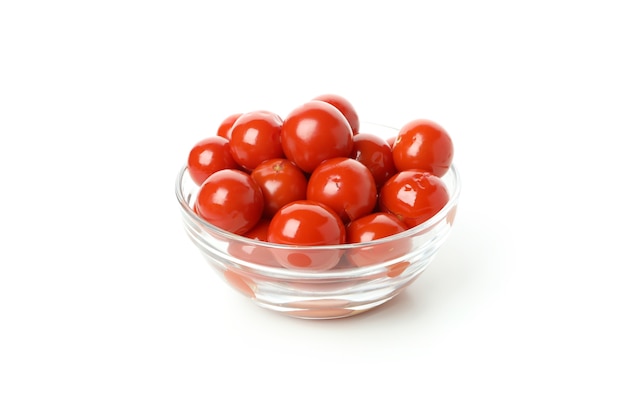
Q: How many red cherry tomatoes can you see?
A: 15